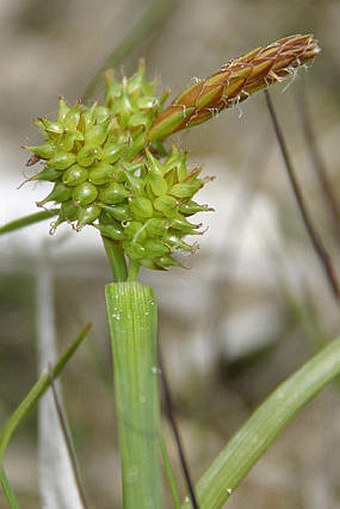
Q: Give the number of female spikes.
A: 3